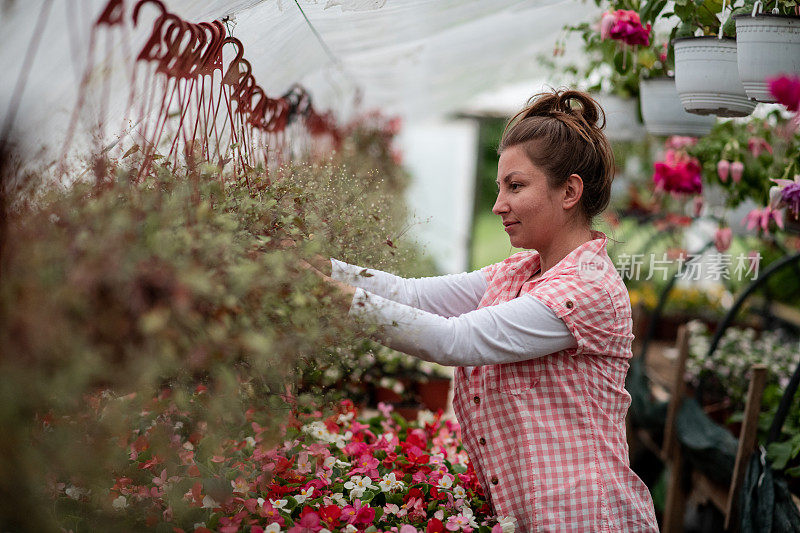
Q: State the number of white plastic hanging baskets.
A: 4